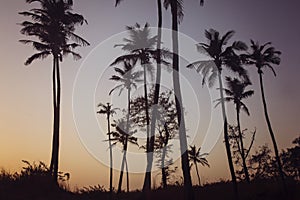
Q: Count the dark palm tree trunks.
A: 12